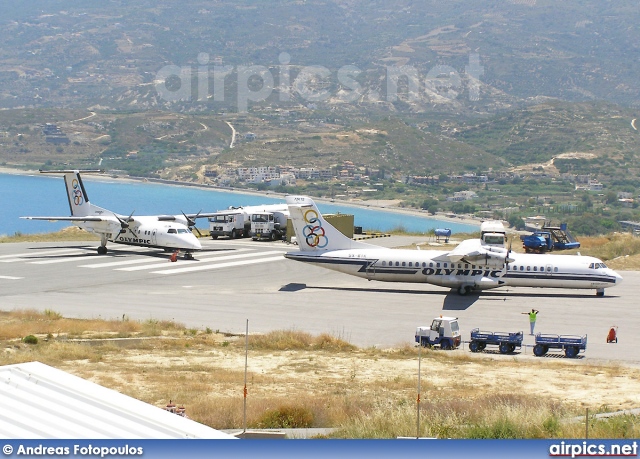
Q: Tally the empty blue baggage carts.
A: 2